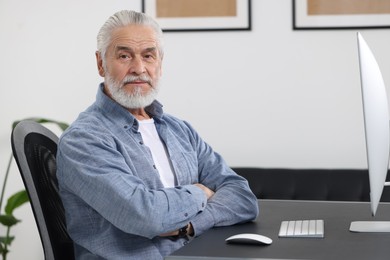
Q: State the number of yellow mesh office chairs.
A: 0